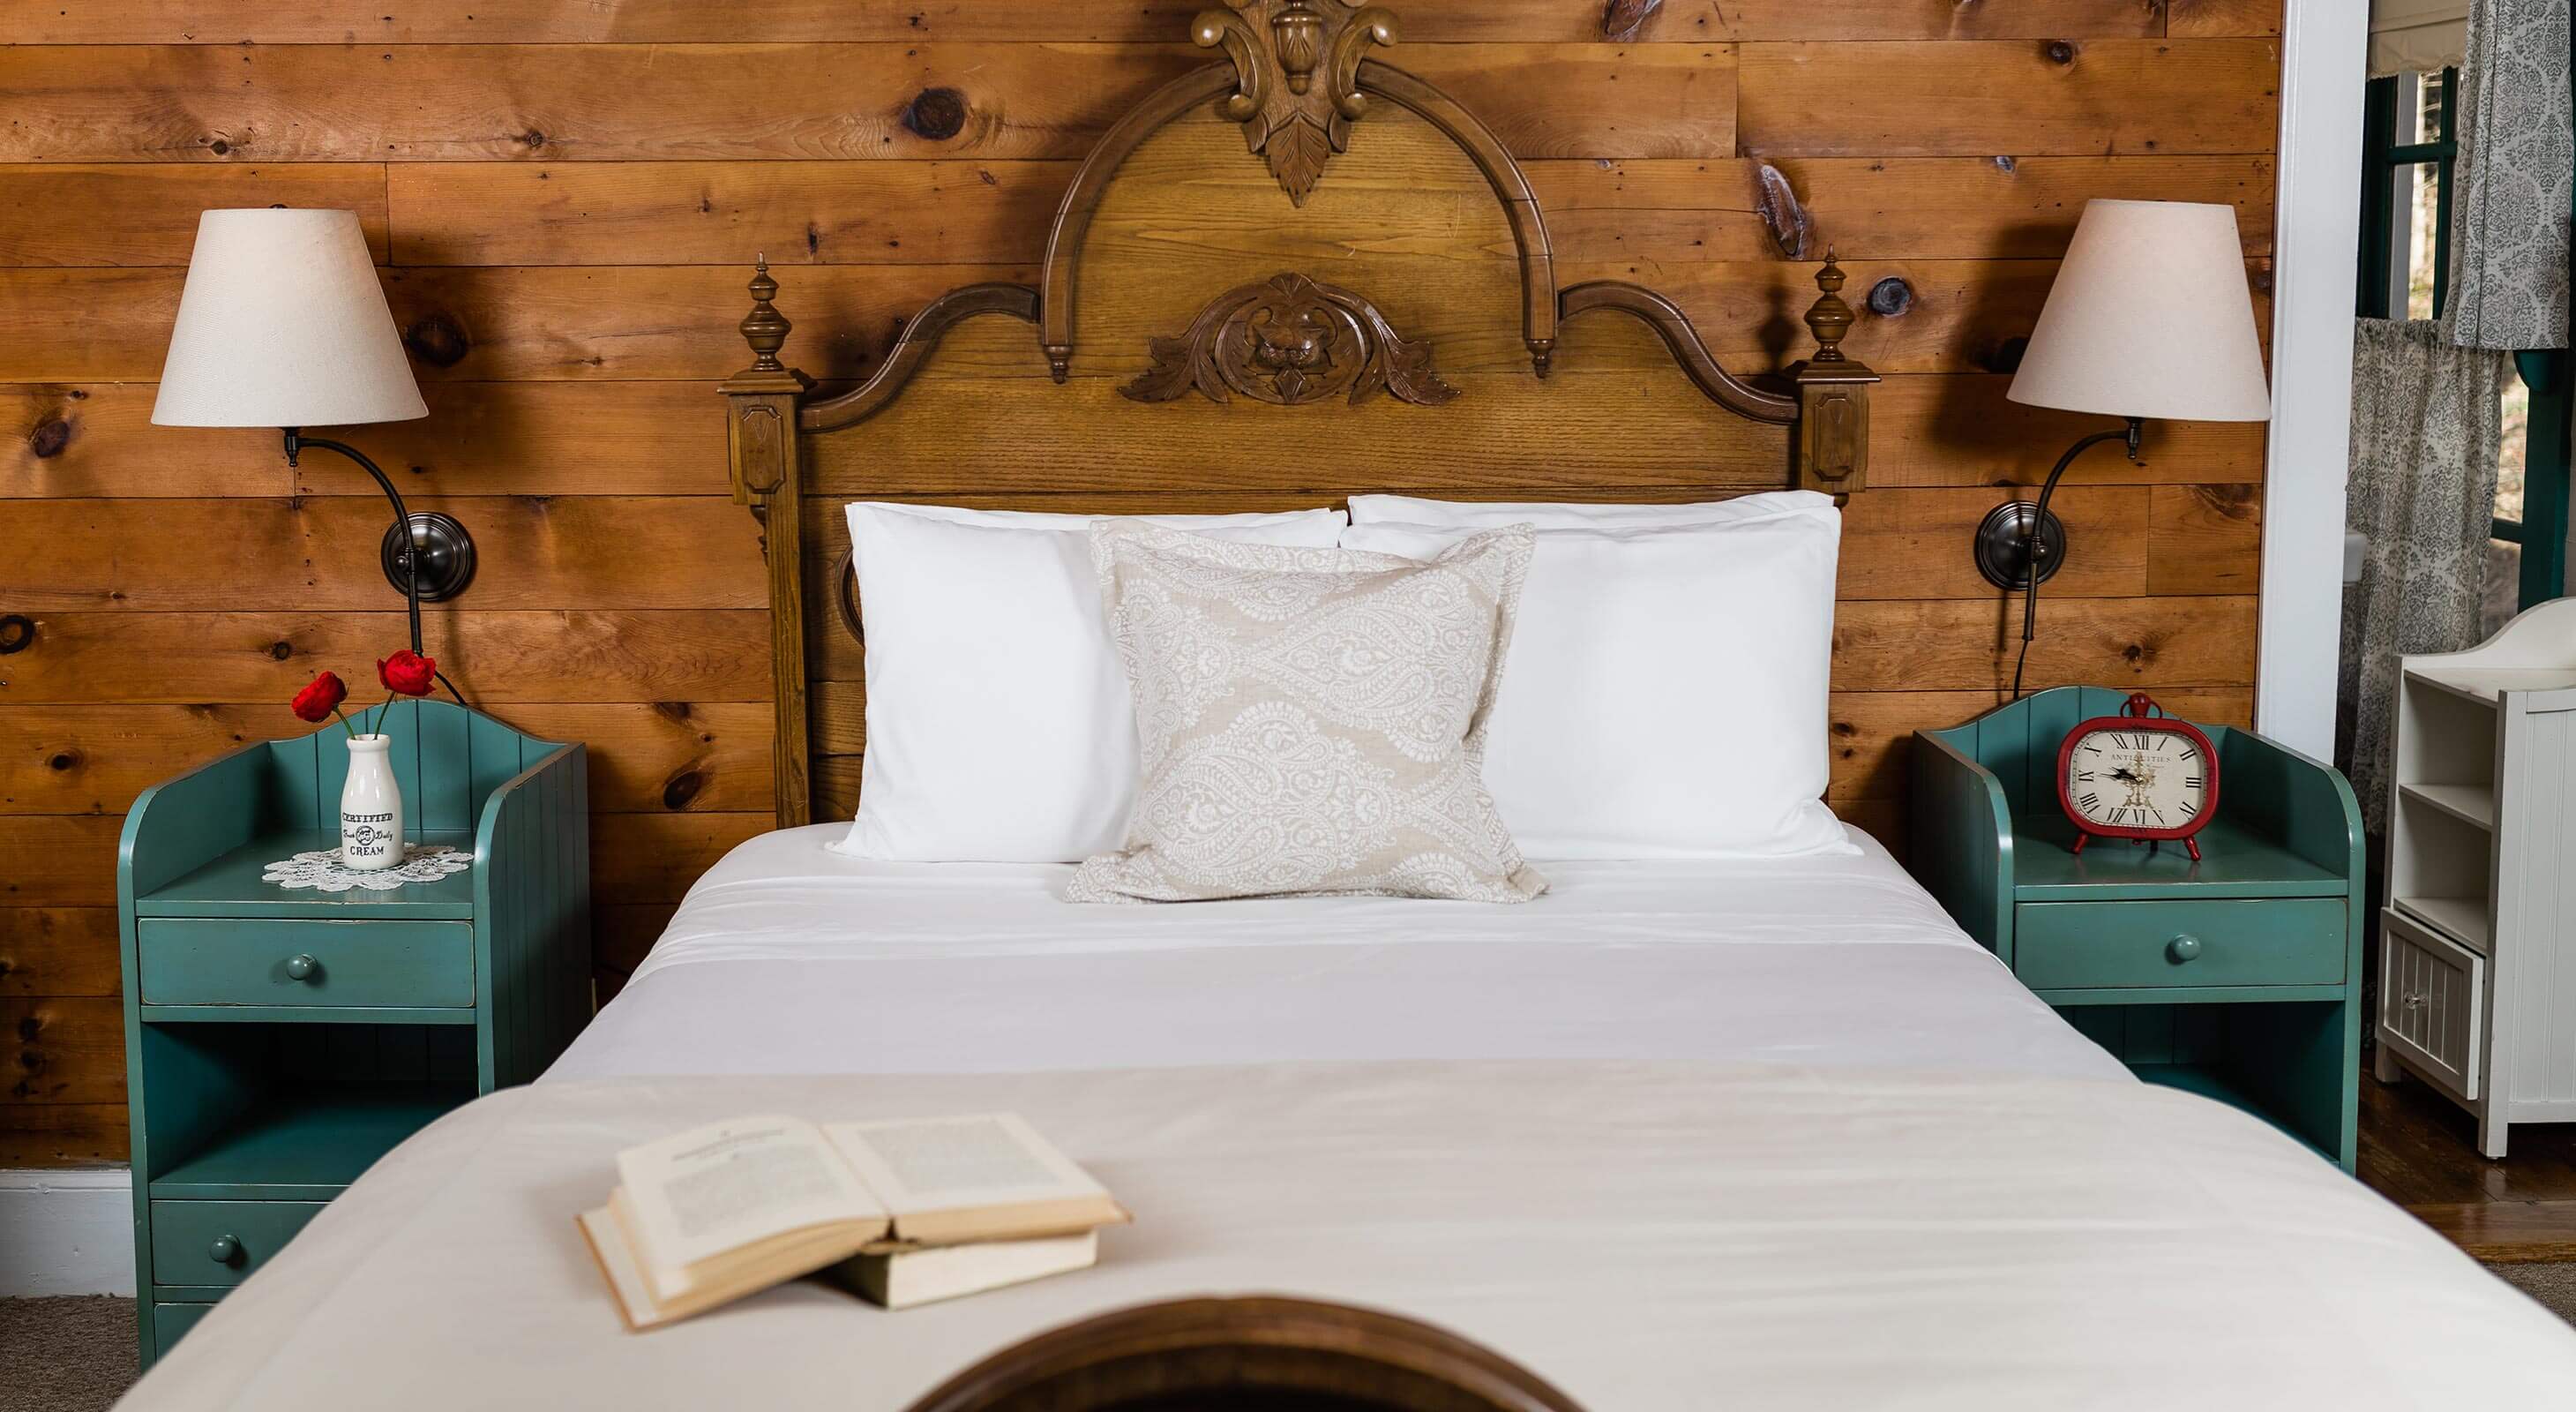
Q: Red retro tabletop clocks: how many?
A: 1